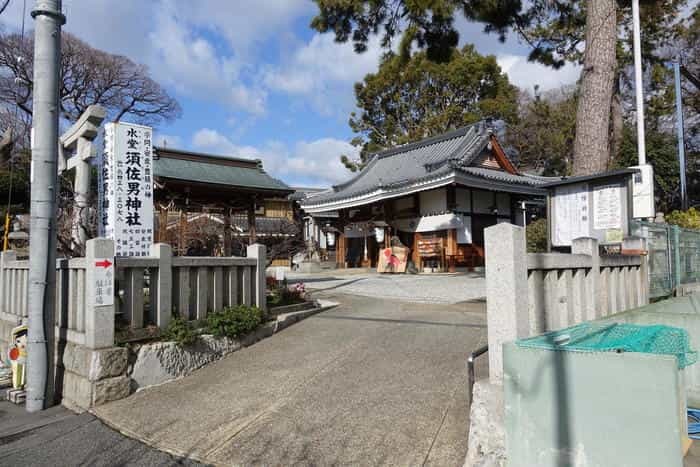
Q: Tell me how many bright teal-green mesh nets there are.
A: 1